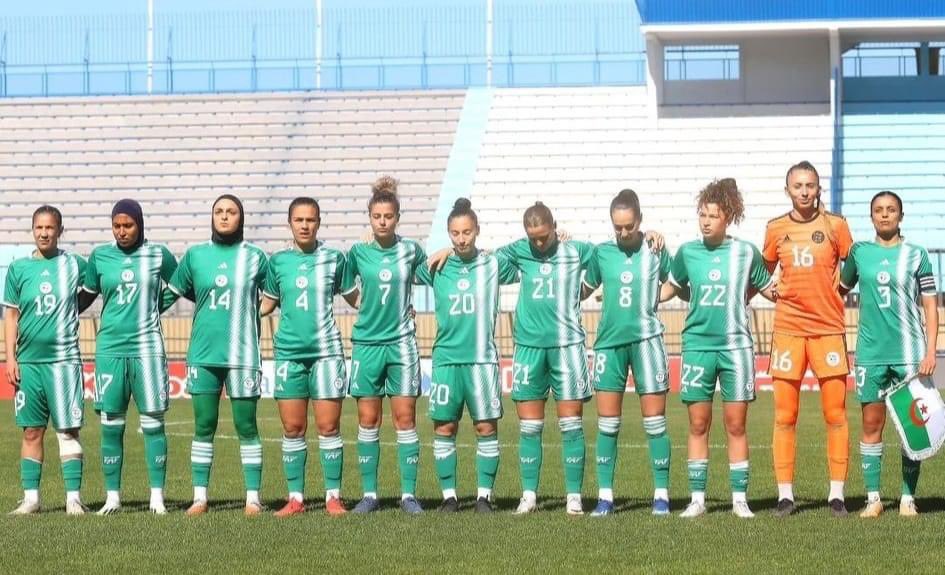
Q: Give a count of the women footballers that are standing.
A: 11